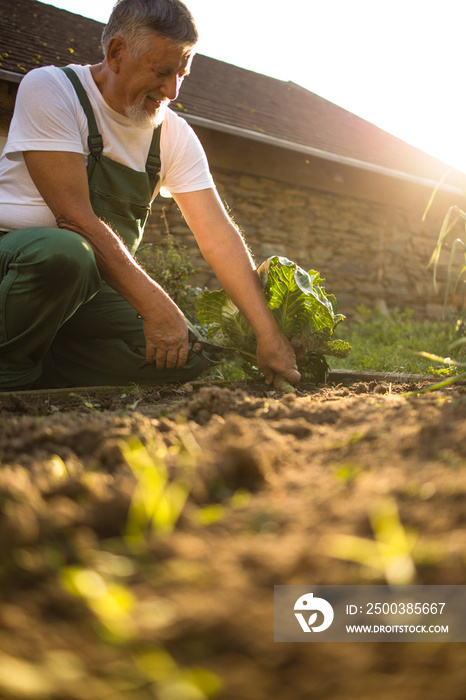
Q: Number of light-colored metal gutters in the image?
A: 1